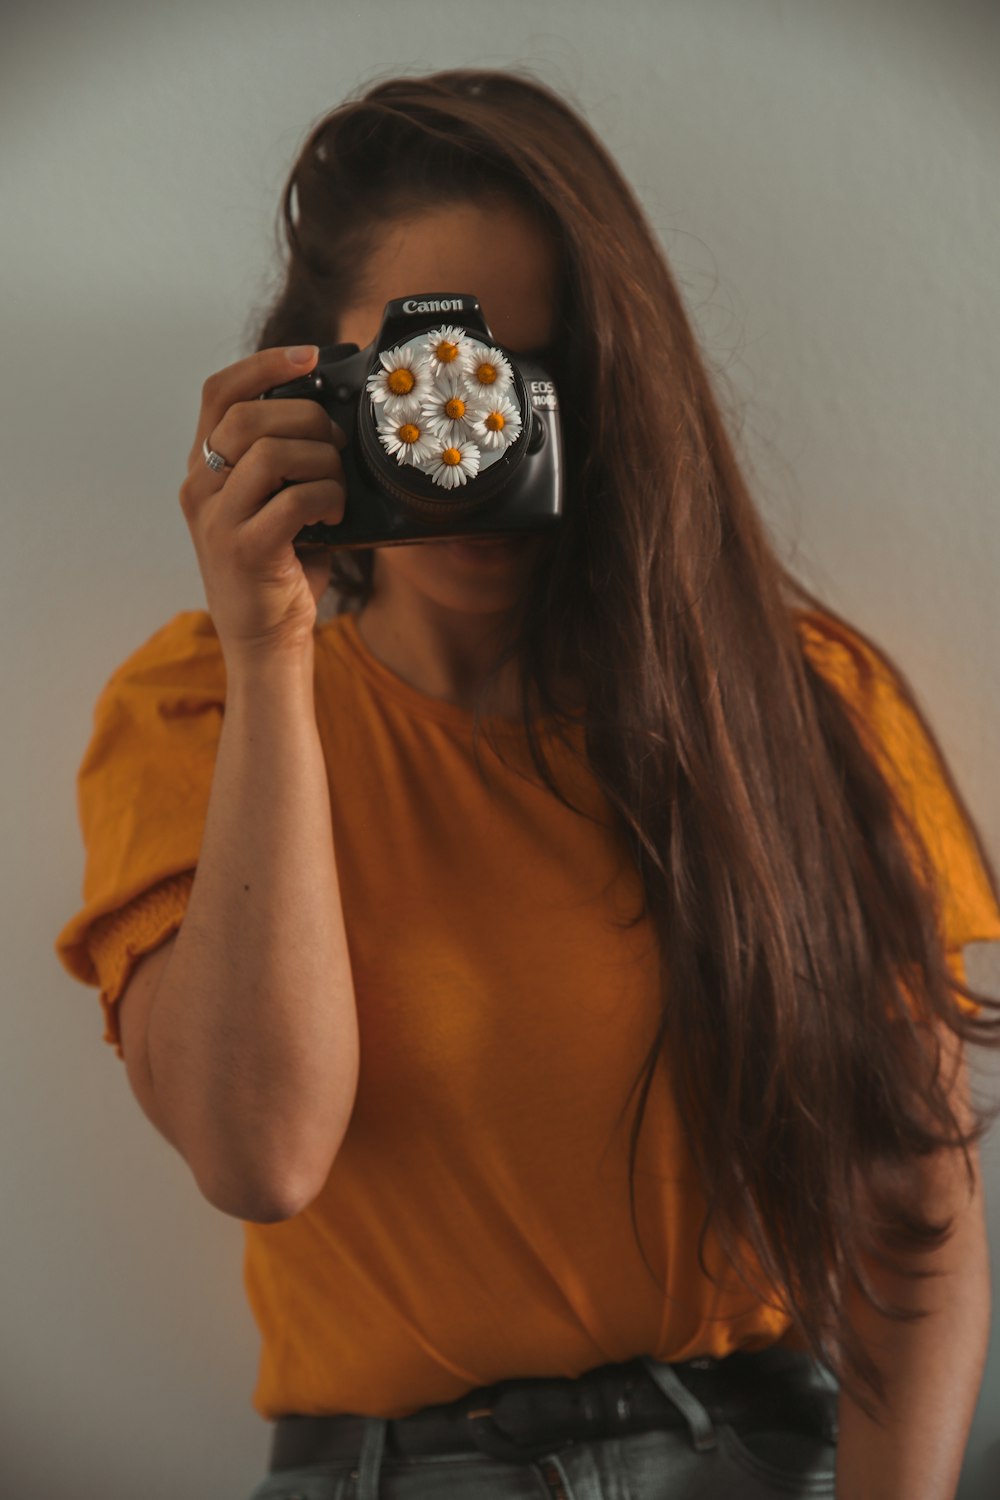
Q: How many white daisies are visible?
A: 7